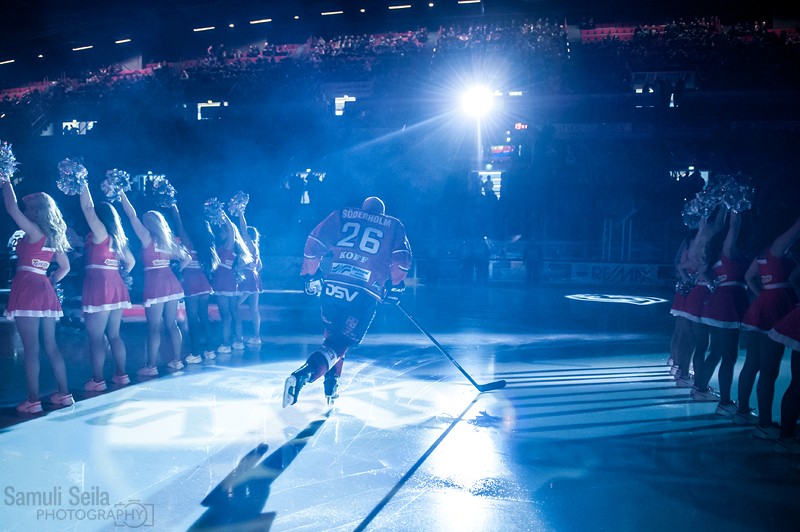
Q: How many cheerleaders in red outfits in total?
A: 11